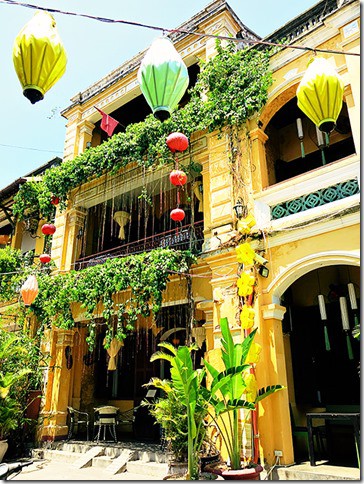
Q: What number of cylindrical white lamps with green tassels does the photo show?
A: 5